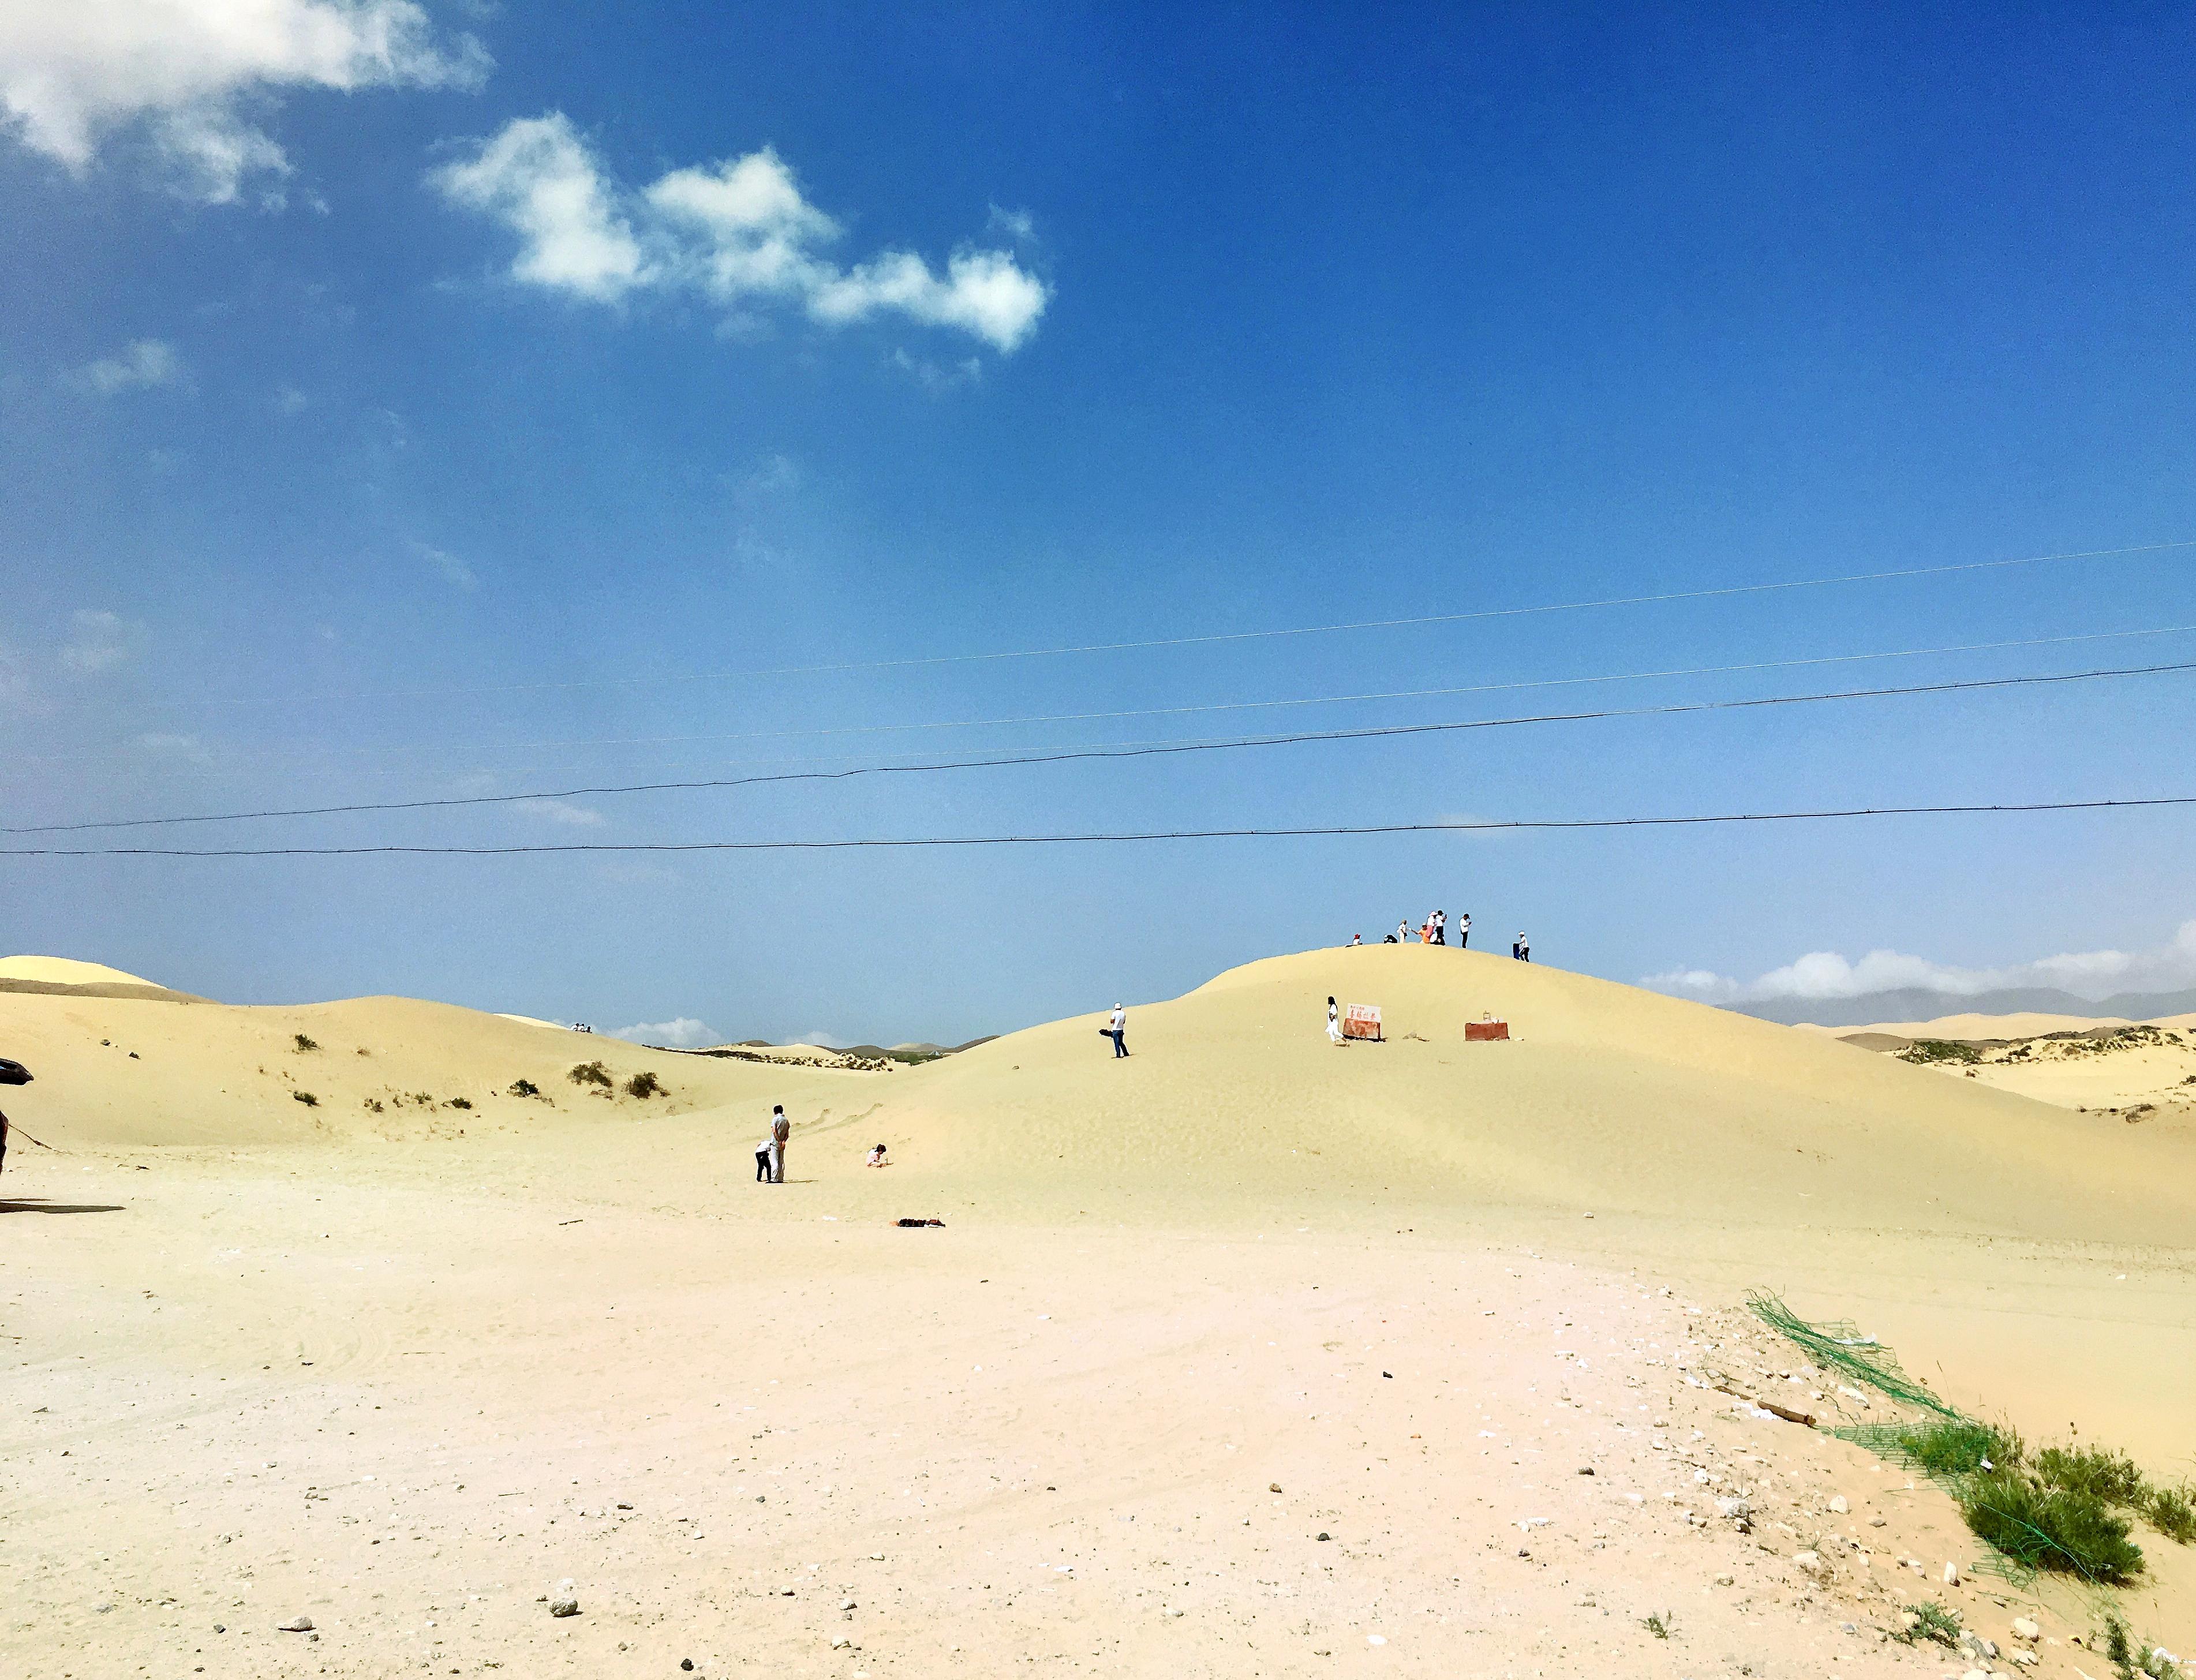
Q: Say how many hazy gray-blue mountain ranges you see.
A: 1